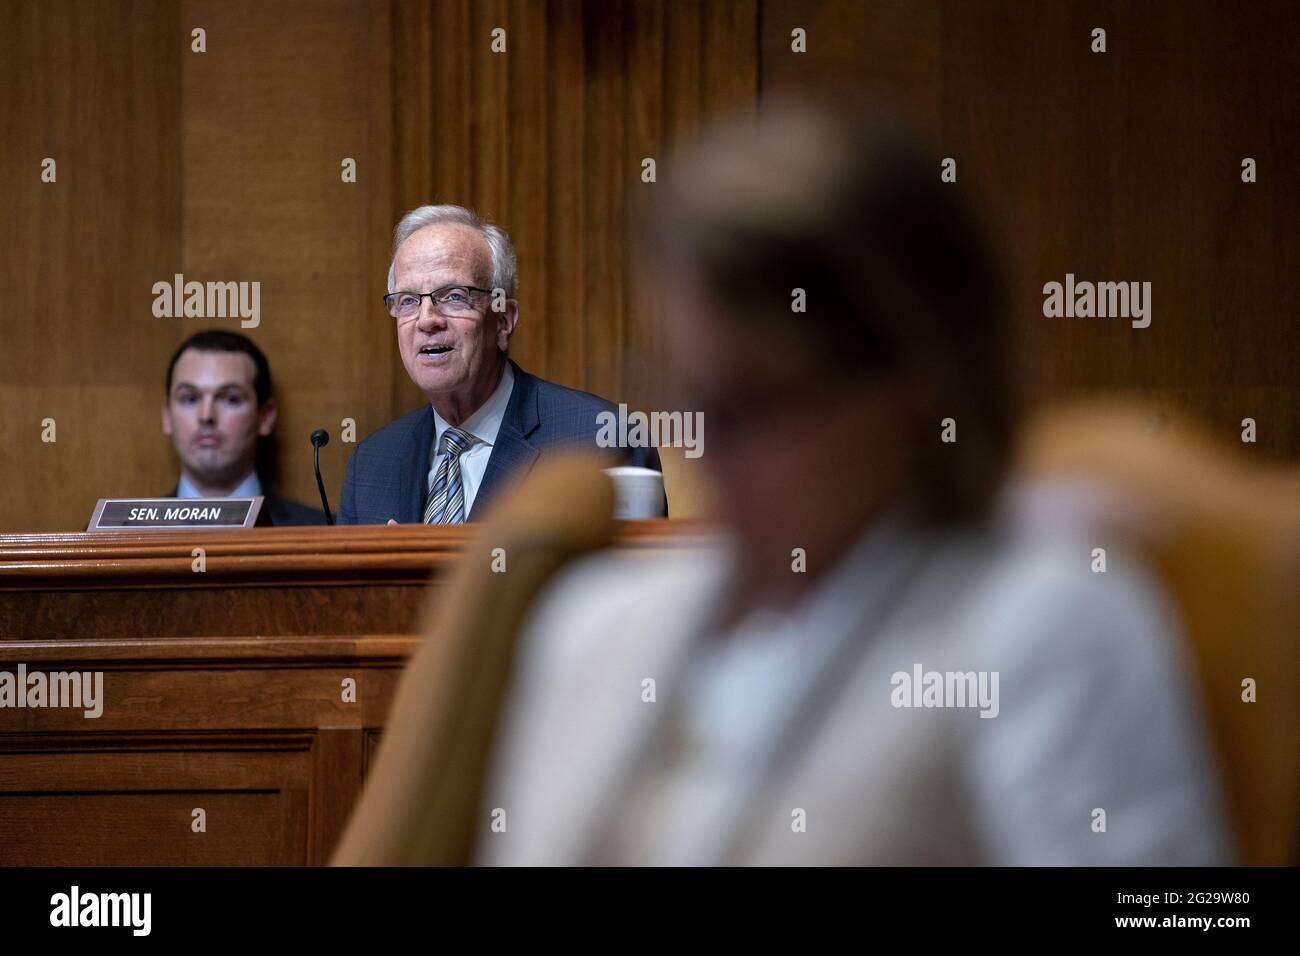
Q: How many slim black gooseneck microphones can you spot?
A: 1